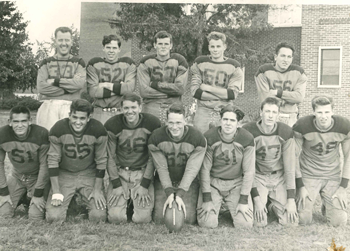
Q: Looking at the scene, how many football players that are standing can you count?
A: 5